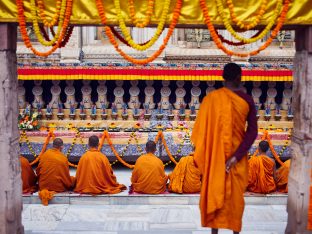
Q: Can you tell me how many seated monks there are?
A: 7